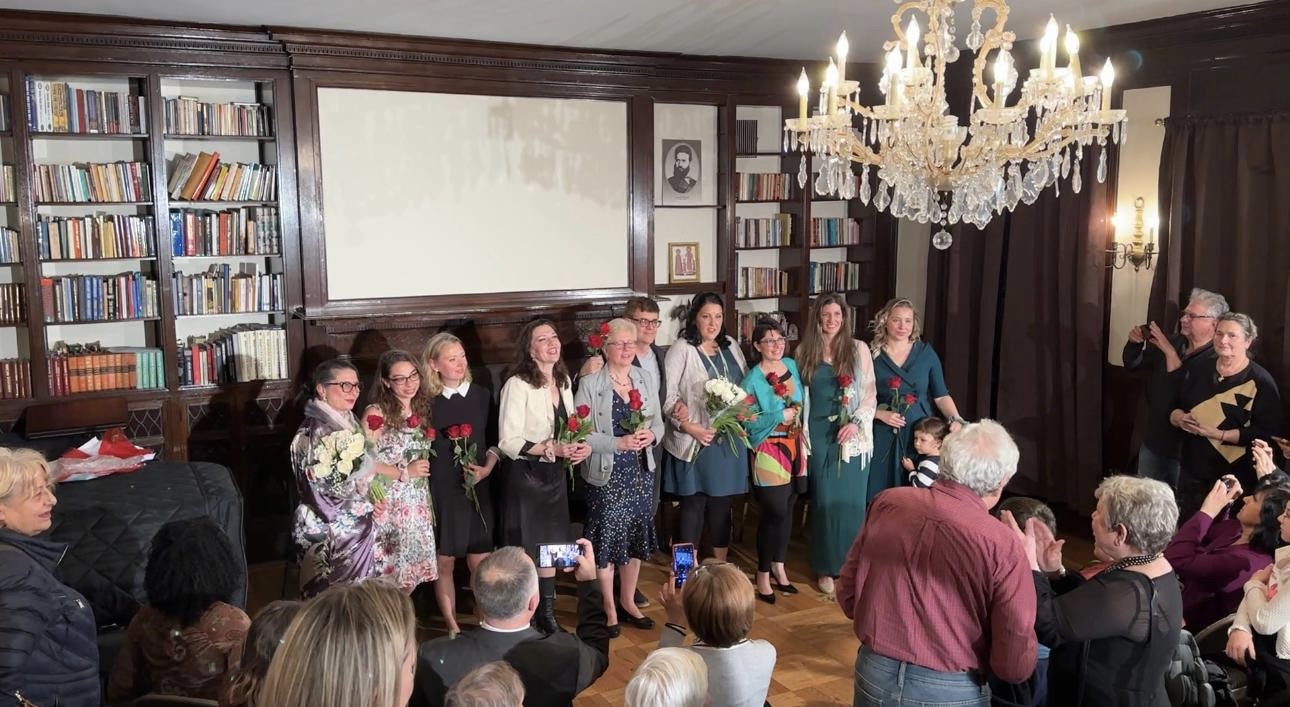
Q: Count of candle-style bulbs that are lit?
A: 12